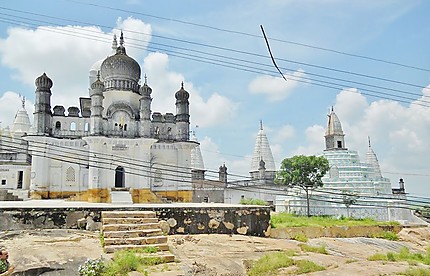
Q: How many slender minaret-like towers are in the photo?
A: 4